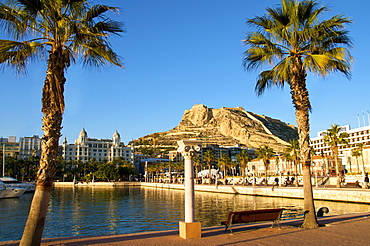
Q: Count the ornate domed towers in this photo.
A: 2